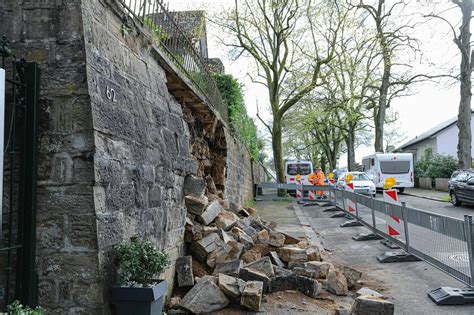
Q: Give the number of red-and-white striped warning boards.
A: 5